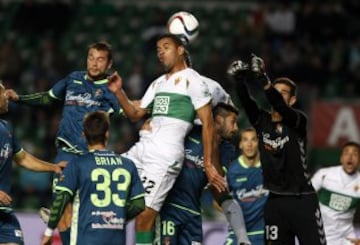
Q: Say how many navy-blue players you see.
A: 5